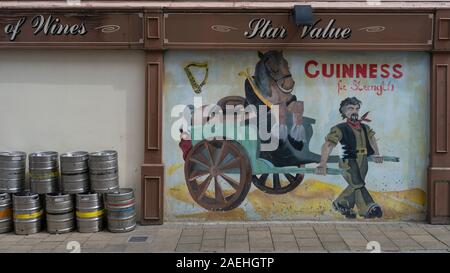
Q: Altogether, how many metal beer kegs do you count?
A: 9